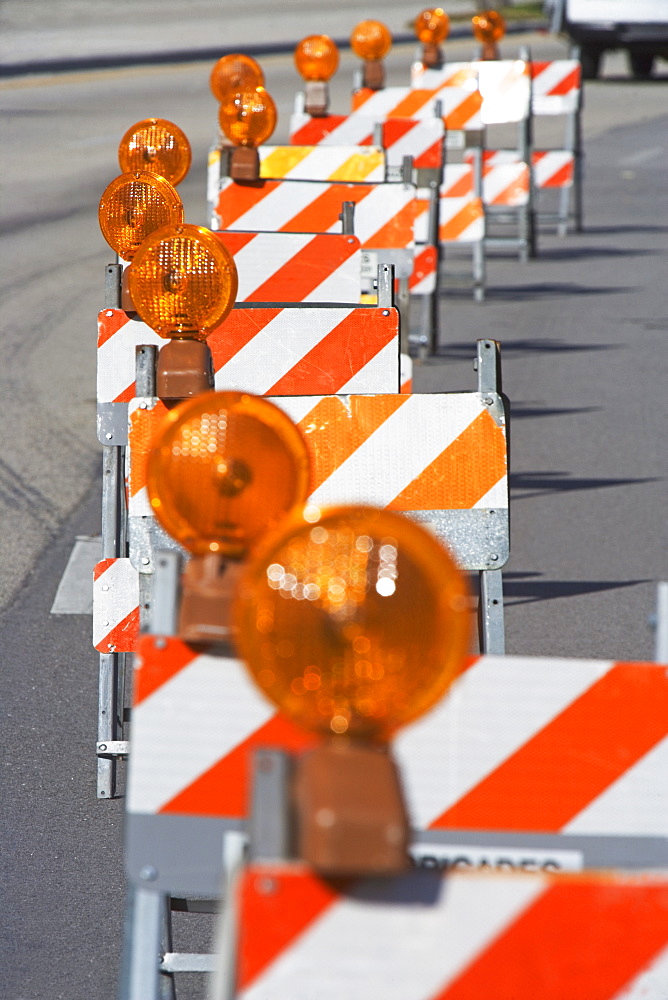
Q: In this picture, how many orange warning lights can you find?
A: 11